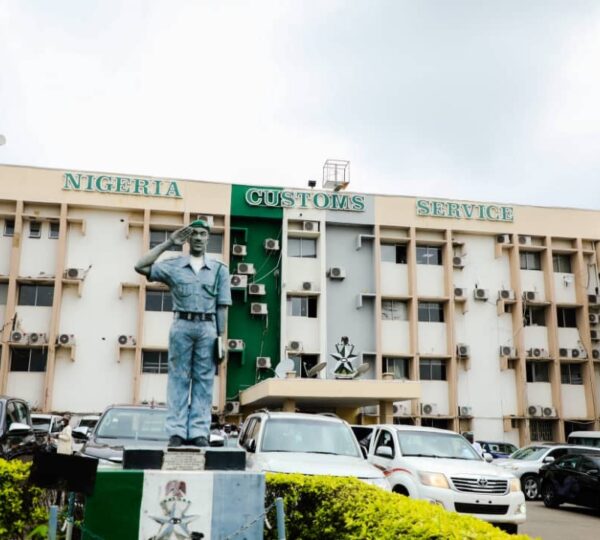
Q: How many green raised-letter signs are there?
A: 3